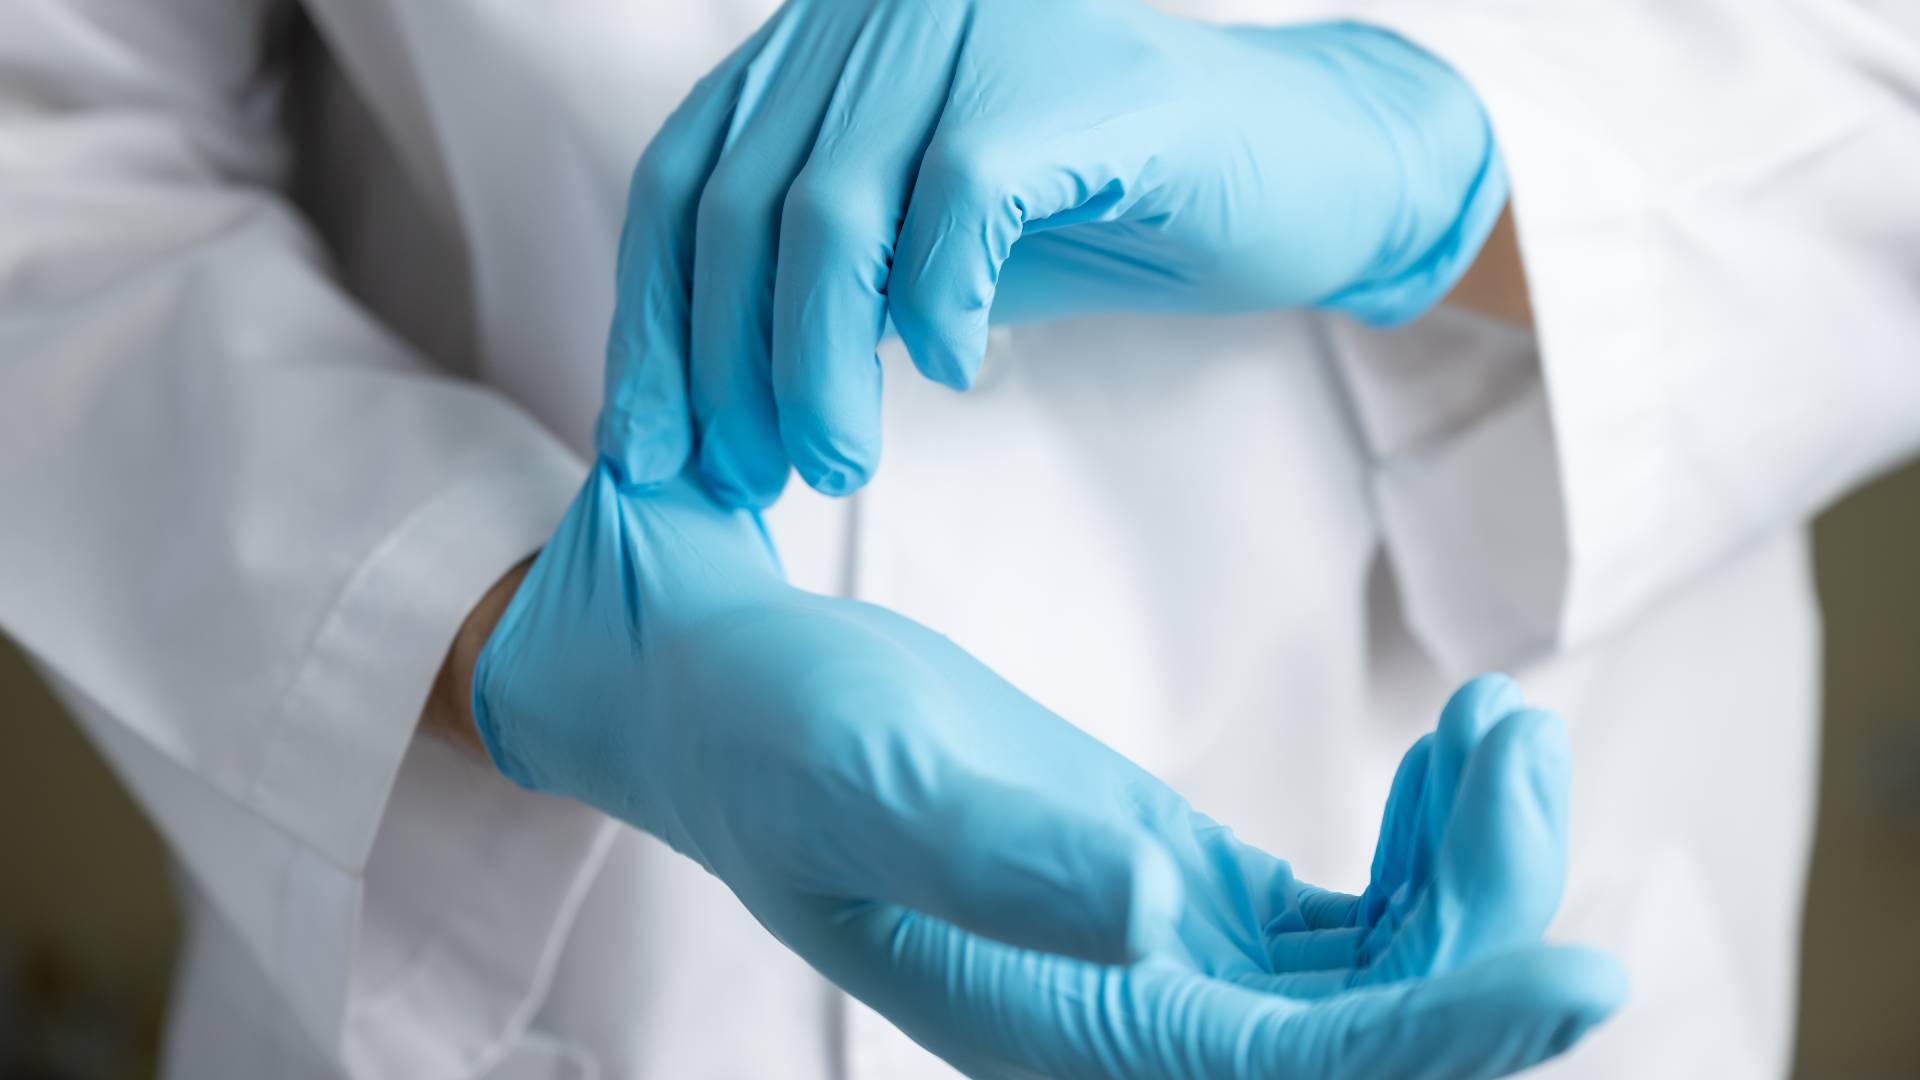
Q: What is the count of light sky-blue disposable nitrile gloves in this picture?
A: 2